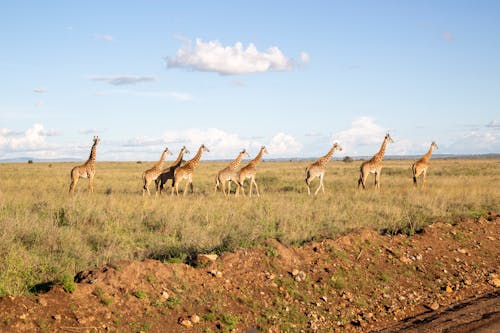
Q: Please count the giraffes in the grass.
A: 9